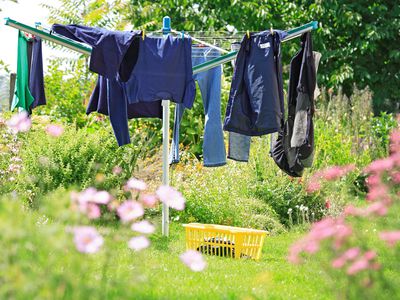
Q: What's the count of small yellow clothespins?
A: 3